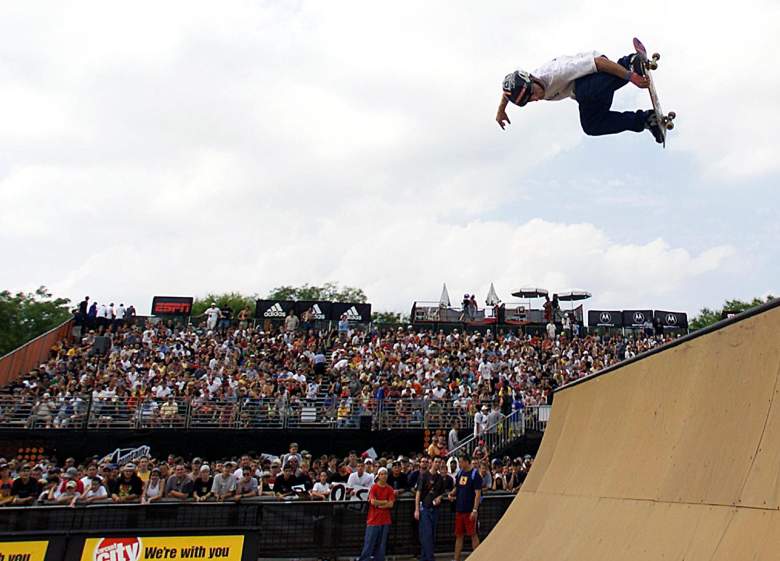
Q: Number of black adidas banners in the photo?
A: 3